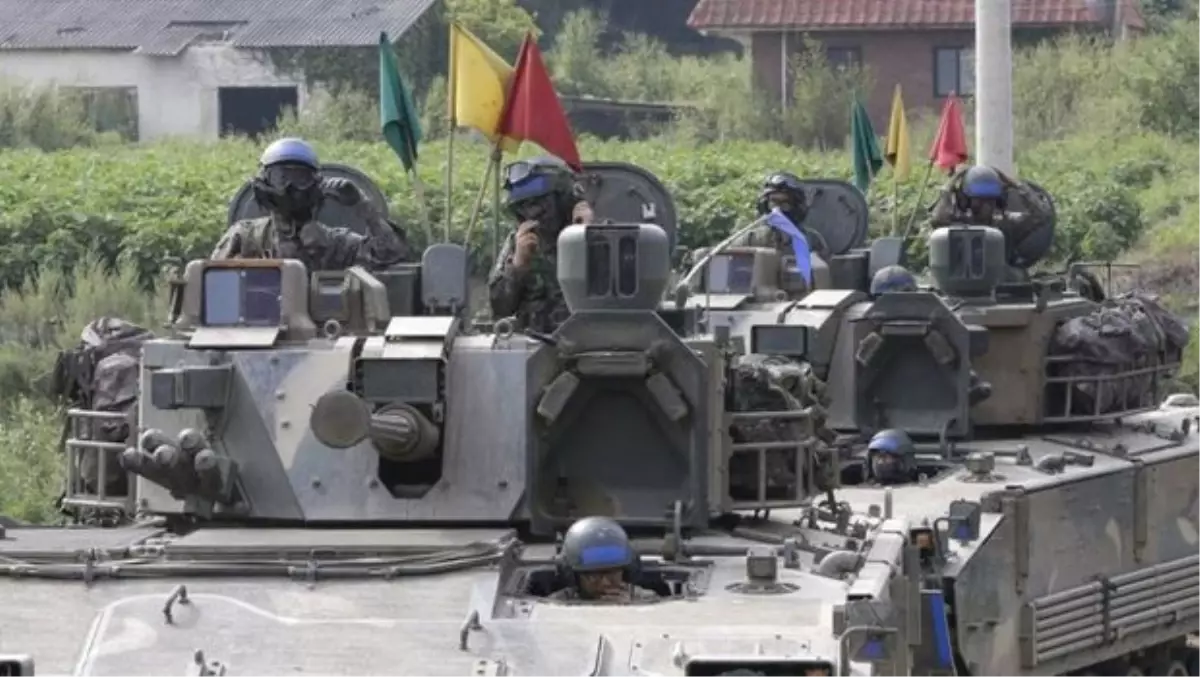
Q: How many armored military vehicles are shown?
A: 2